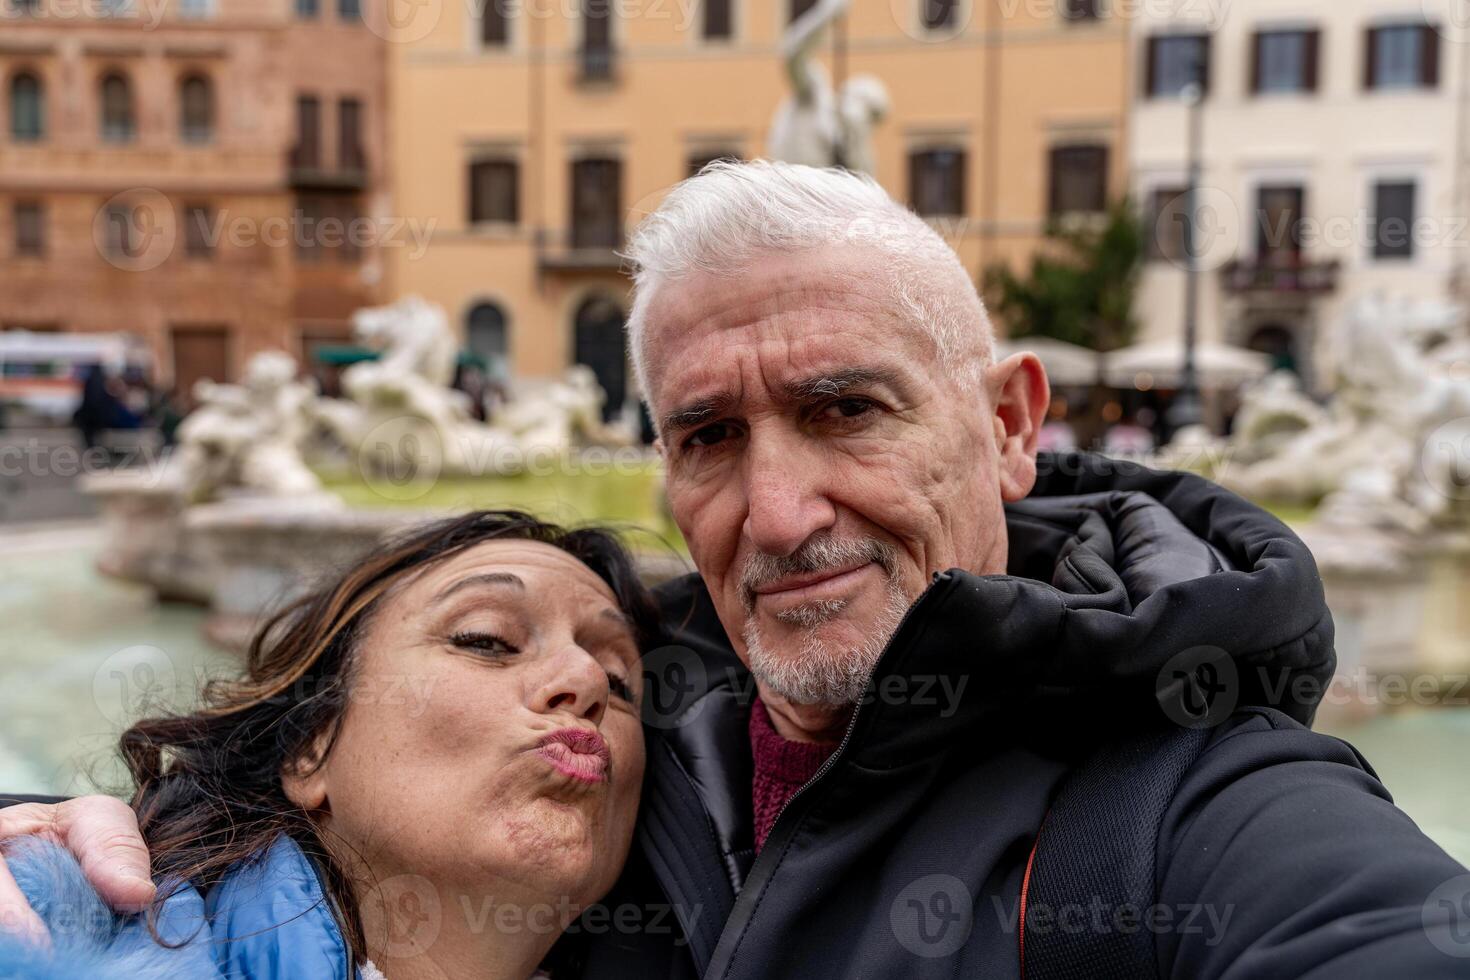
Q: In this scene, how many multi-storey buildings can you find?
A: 3